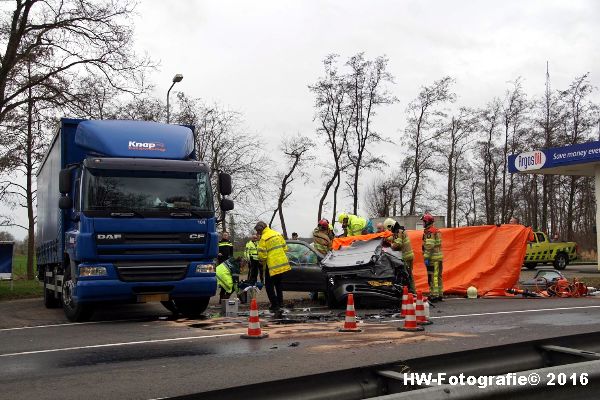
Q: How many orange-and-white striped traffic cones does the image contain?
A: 5